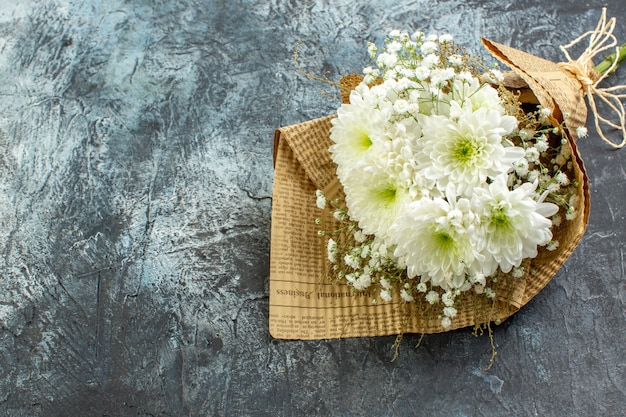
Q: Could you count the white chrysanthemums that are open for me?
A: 5